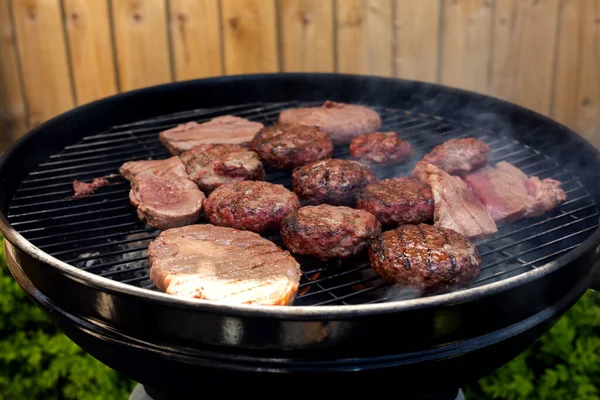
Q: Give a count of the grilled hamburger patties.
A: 9